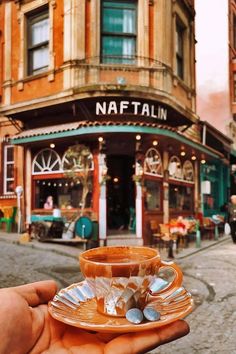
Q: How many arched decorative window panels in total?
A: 5